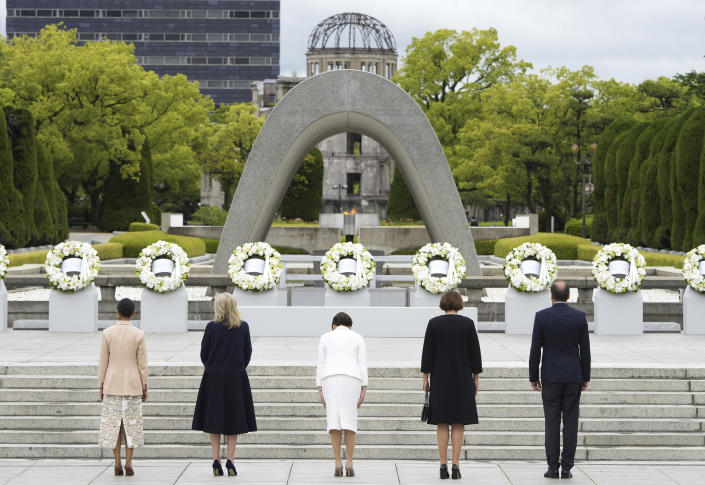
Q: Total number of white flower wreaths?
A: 9